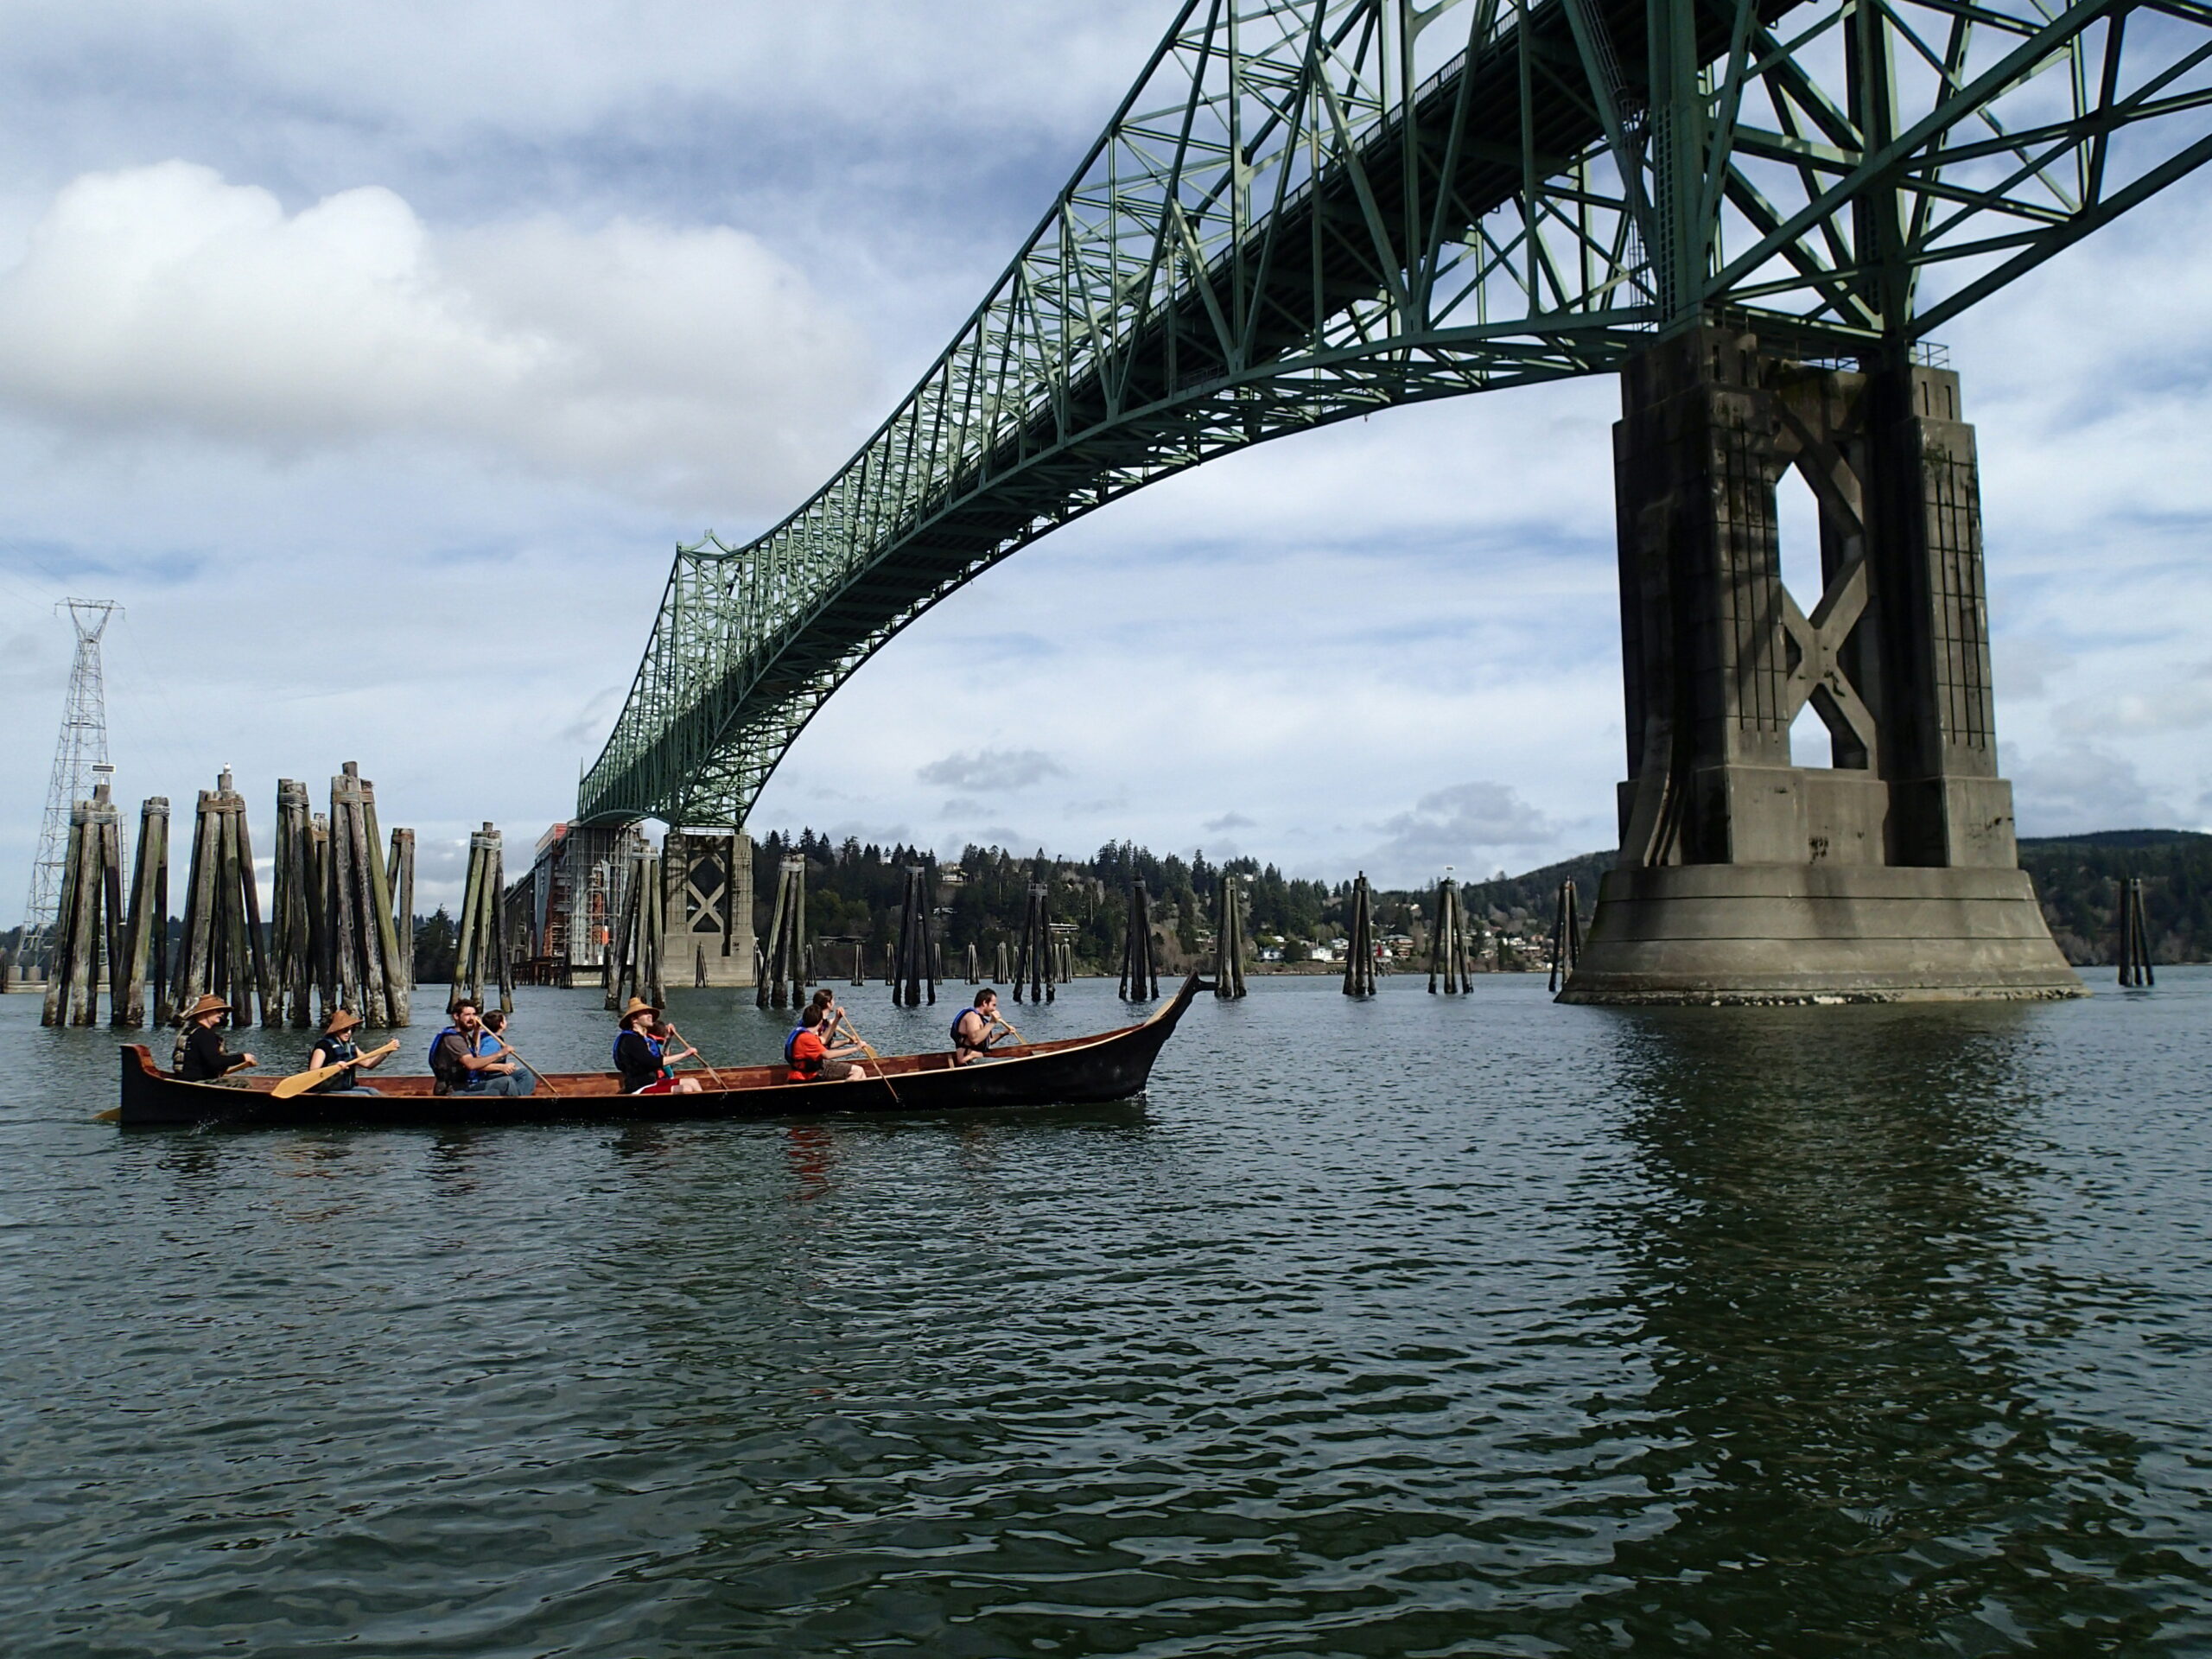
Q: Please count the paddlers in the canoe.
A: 9